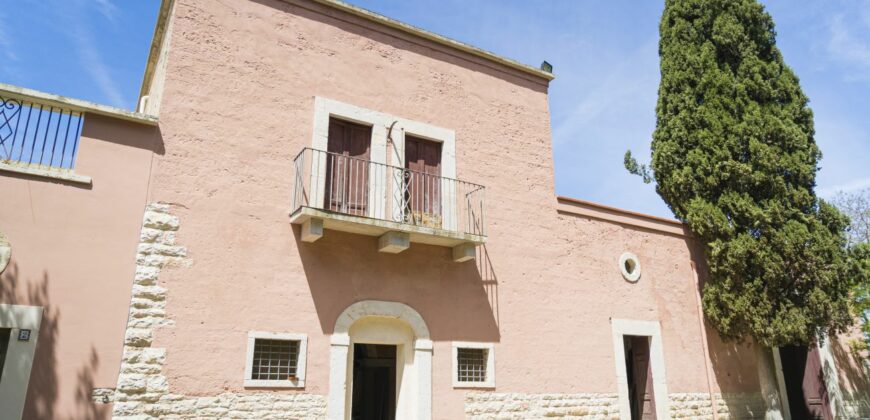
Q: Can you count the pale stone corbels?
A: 3